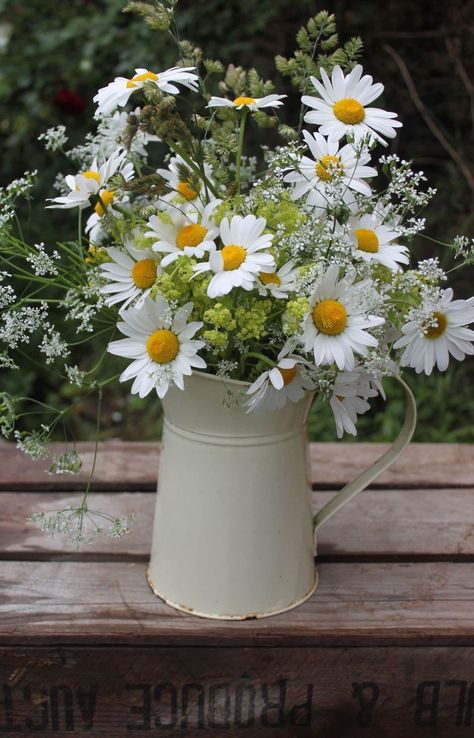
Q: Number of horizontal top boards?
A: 3